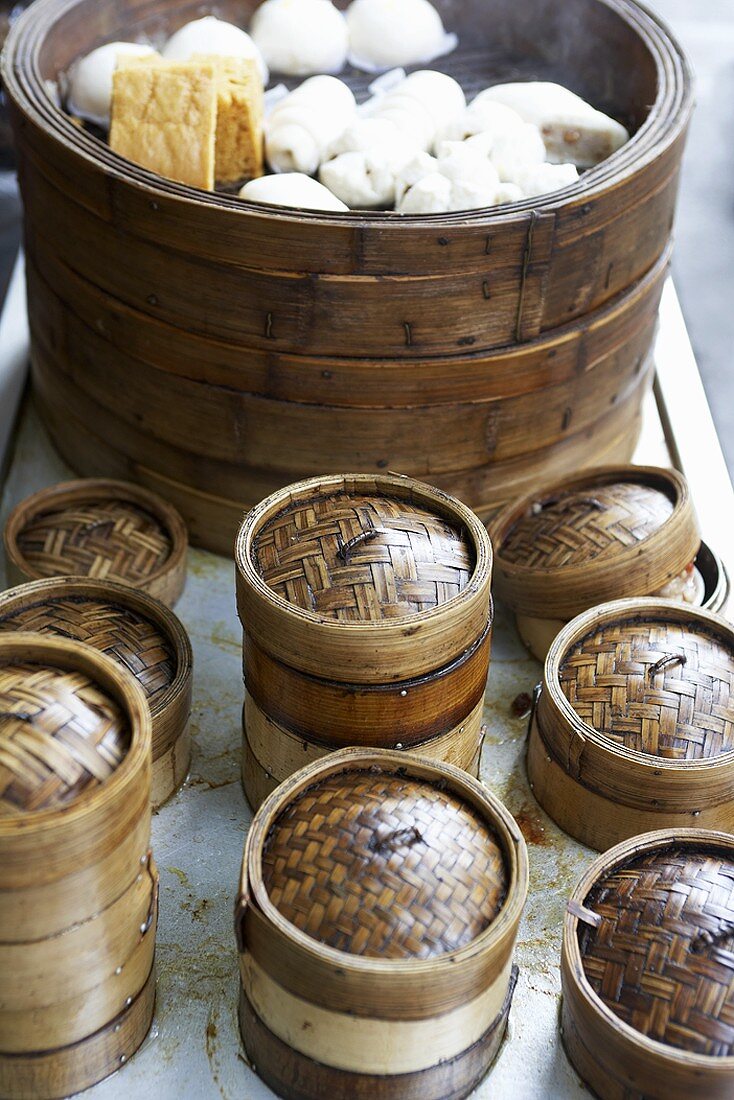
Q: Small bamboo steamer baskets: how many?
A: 8